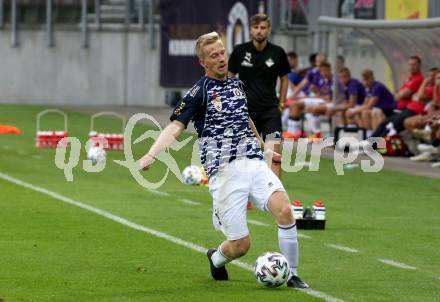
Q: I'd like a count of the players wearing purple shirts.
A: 4